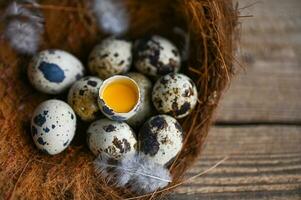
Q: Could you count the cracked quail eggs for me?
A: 1